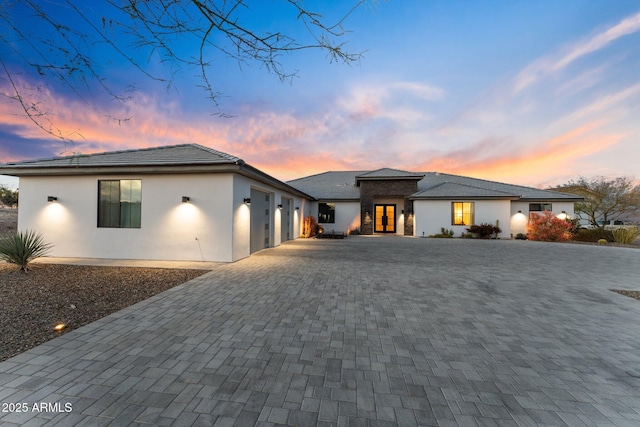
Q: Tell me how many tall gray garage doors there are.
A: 2